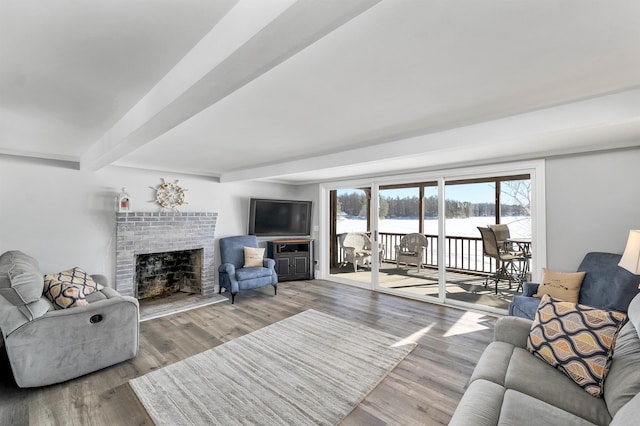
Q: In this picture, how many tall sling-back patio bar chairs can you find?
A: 2